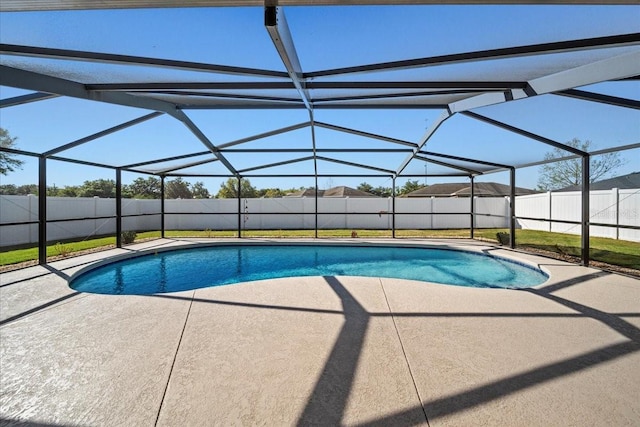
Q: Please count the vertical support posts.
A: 9